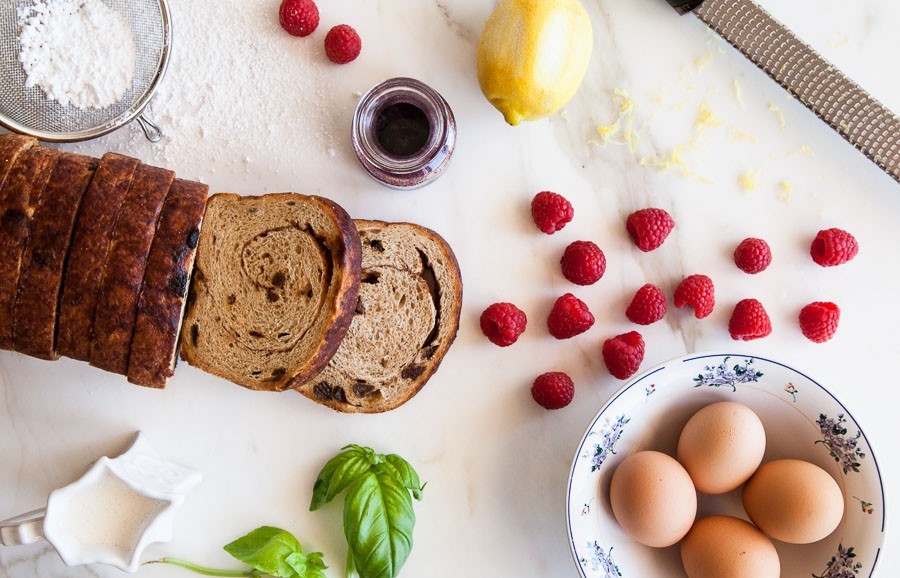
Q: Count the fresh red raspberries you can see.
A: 15